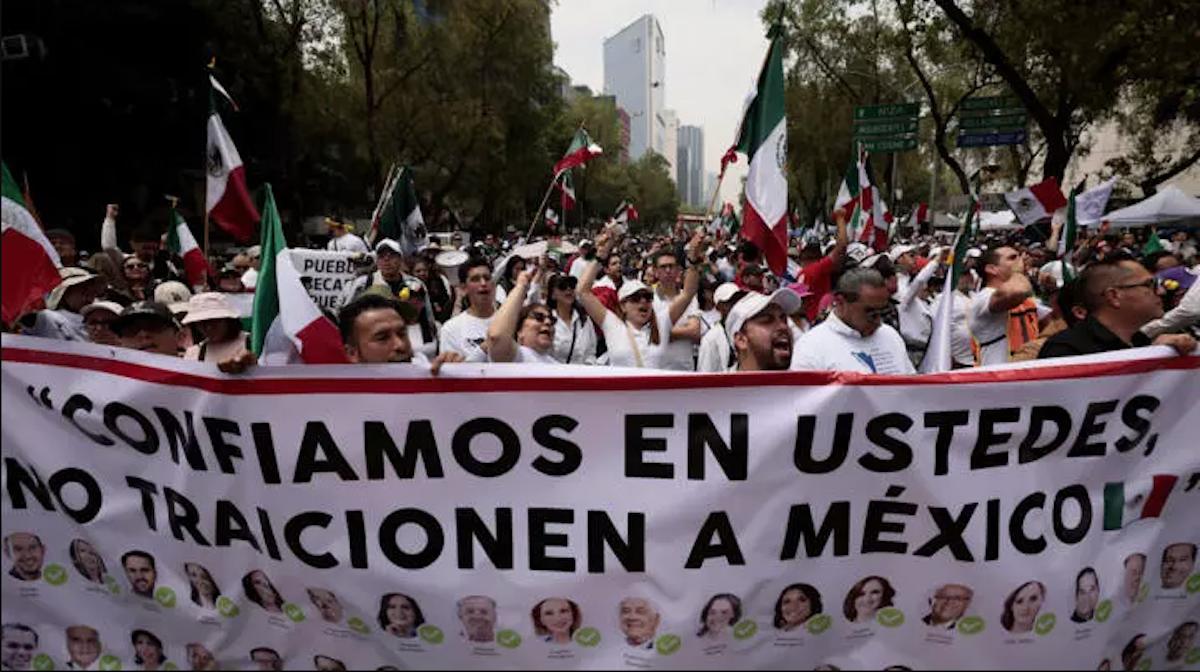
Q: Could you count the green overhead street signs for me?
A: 5